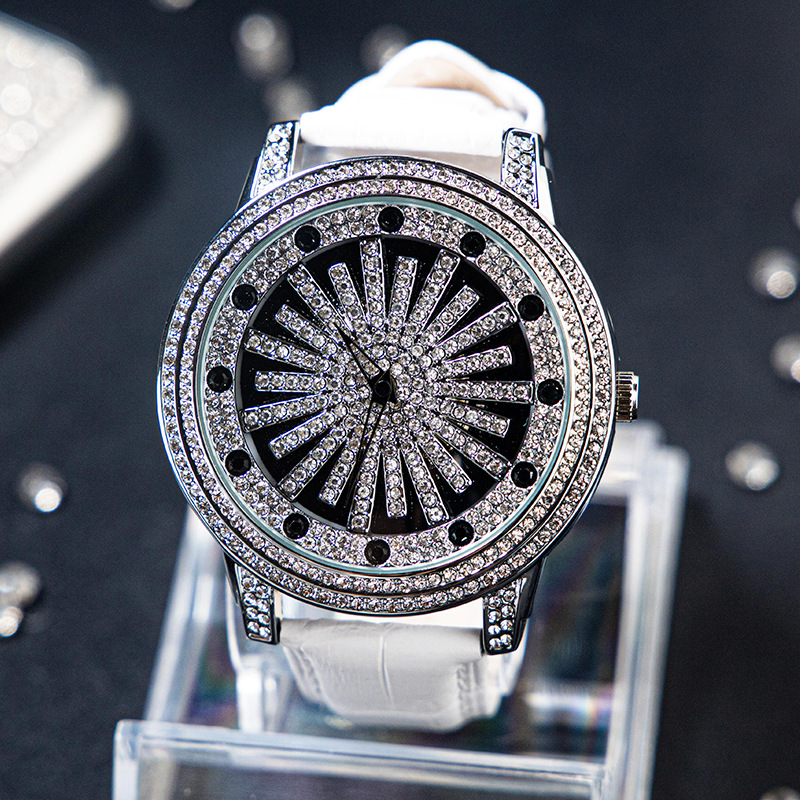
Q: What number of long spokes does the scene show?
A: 11